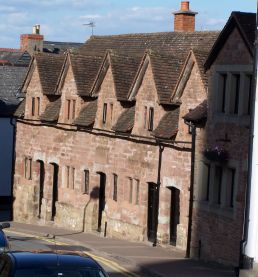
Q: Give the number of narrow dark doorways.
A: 5